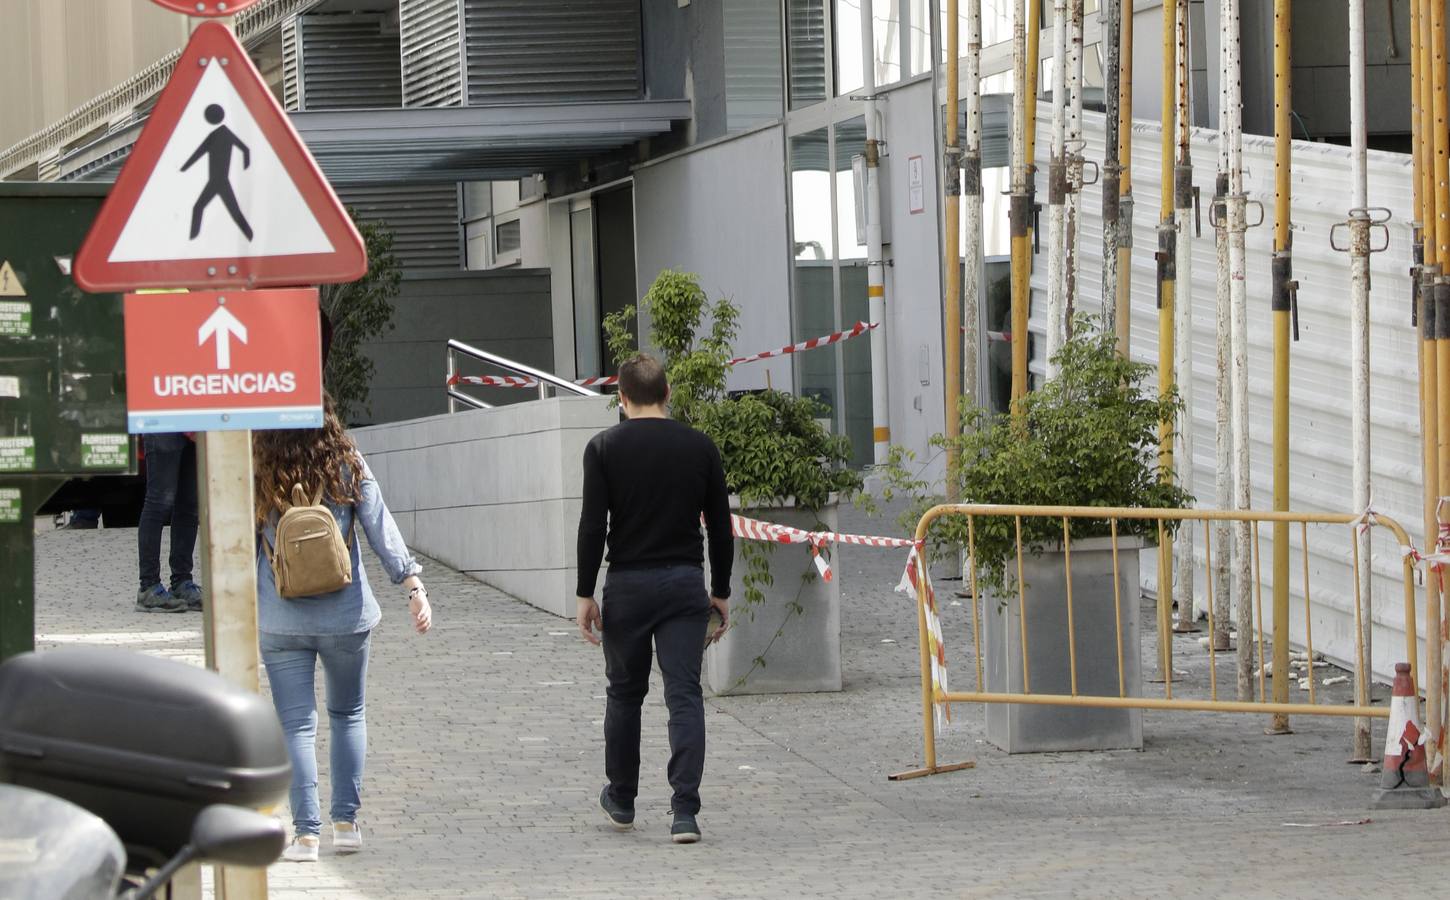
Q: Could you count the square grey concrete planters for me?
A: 2